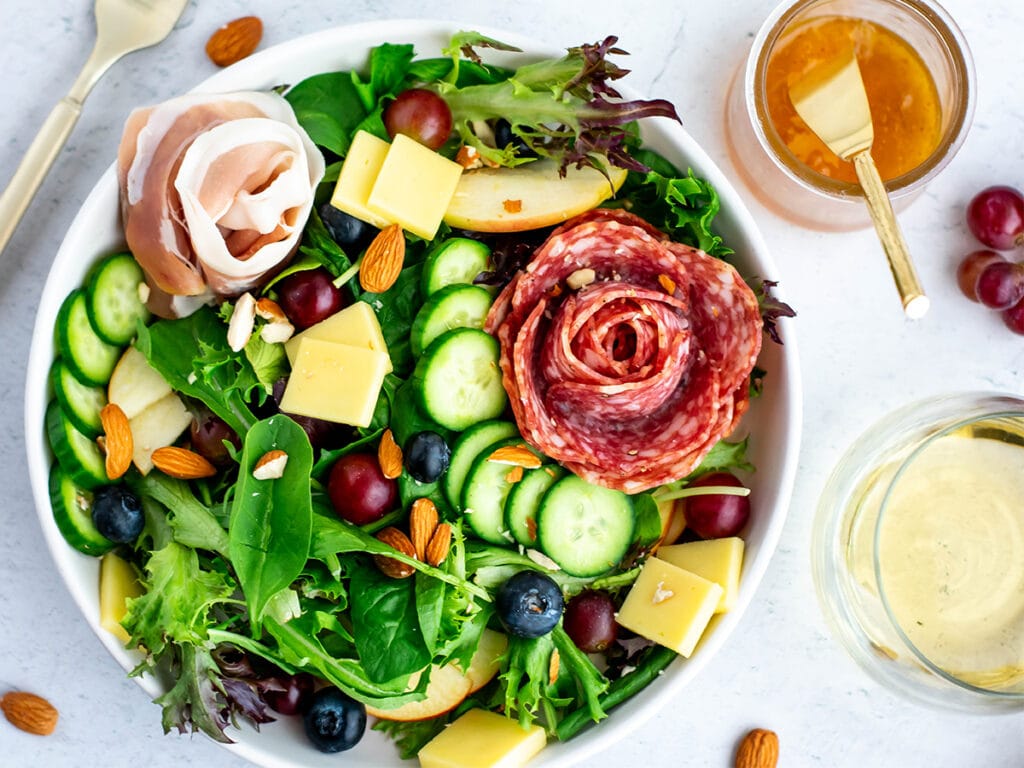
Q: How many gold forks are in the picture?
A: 1